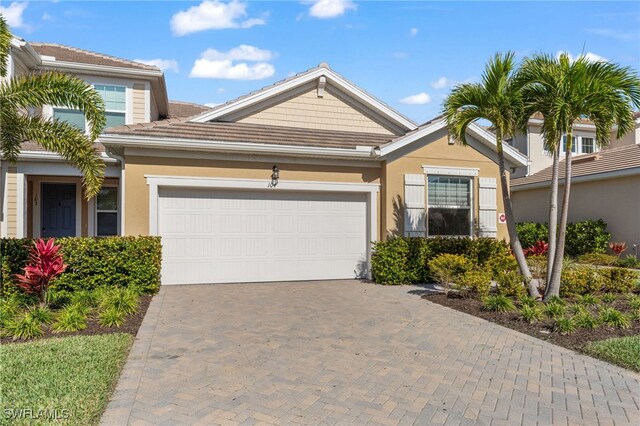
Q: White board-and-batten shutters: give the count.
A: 2